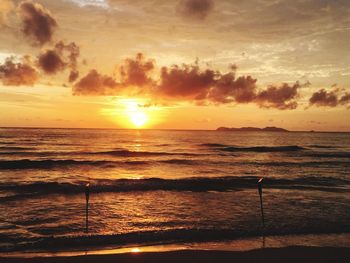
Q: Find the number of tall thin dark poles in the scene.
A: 2